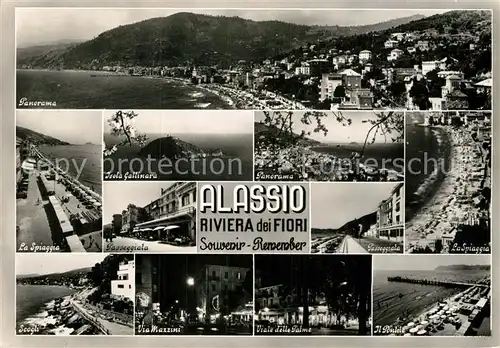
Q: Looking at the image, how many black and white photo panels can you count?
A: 11